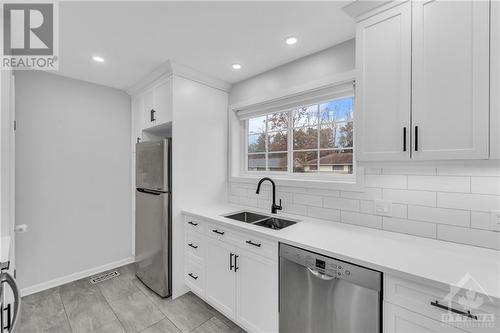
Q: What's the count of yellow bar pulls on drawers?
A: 0